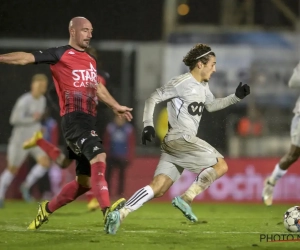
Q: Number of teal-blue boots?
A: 2